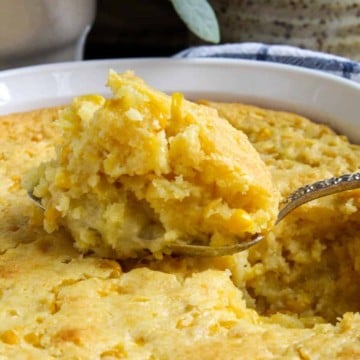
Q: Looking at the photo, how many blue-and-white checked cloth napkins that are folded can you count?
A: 1